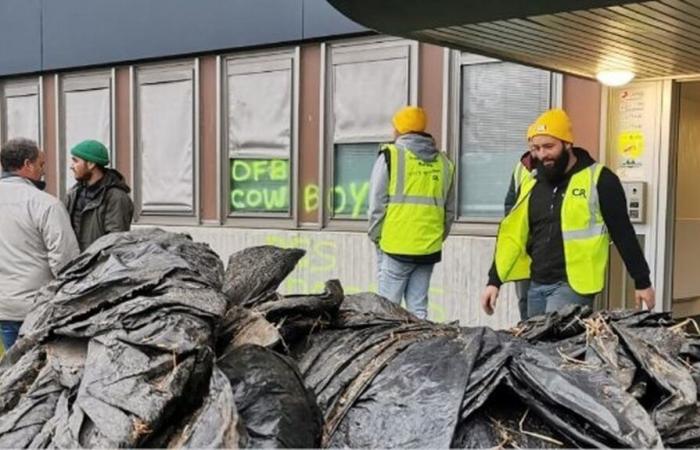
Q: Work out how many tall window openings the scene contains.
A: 6